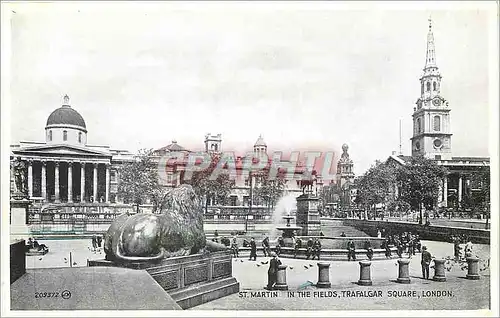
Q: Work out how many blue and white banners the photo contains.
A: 0